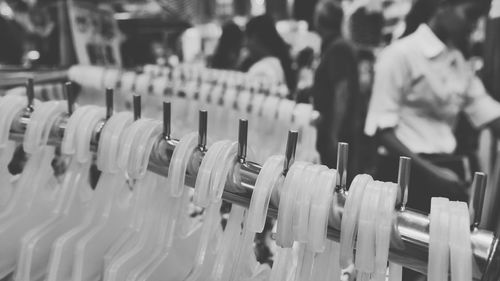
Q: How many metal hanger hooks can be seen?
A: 11